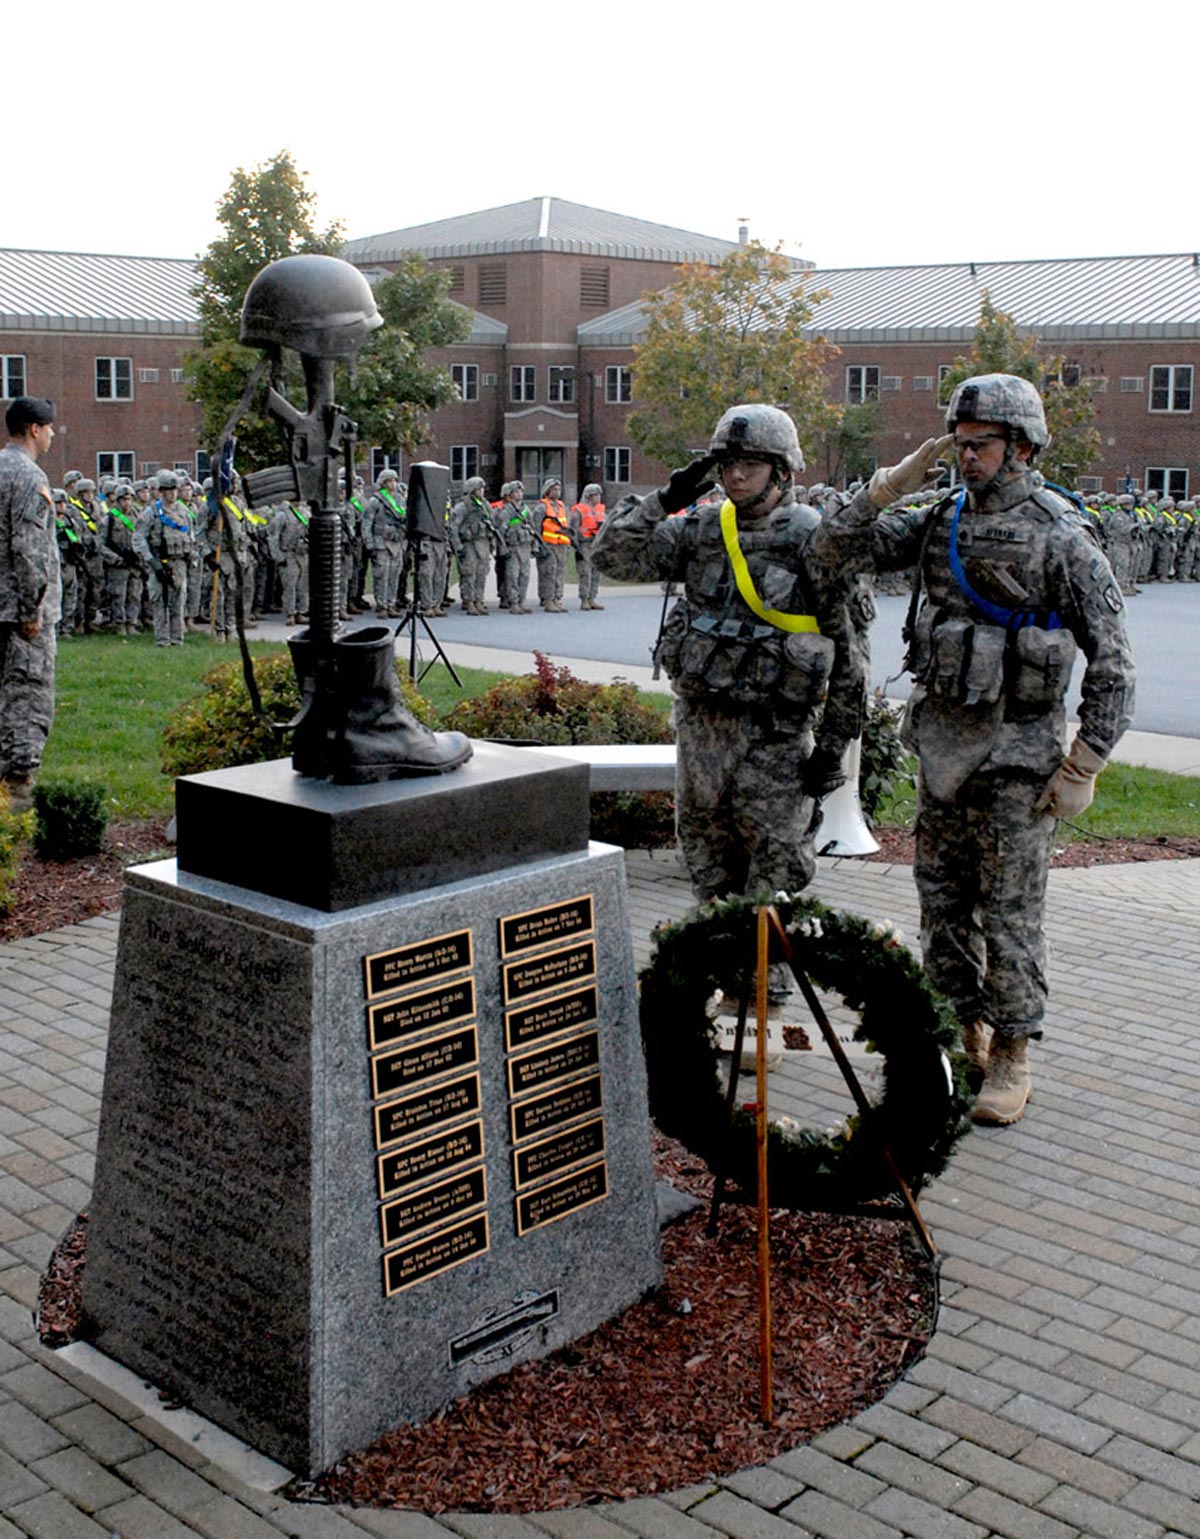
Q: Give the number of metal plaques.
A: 14